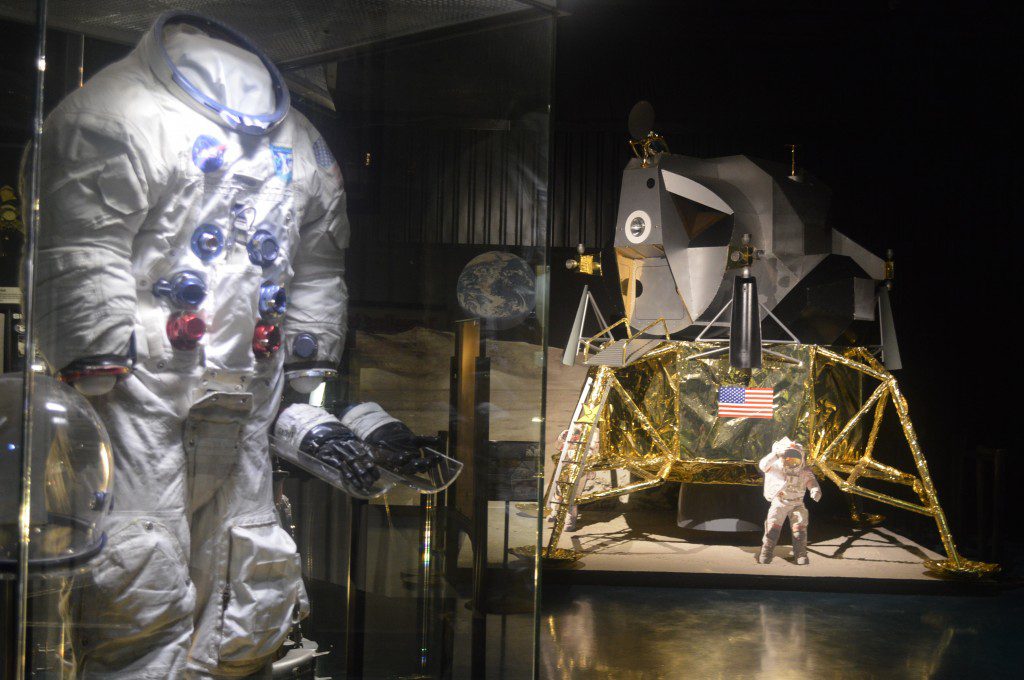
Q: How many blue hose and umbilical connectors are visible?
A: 4